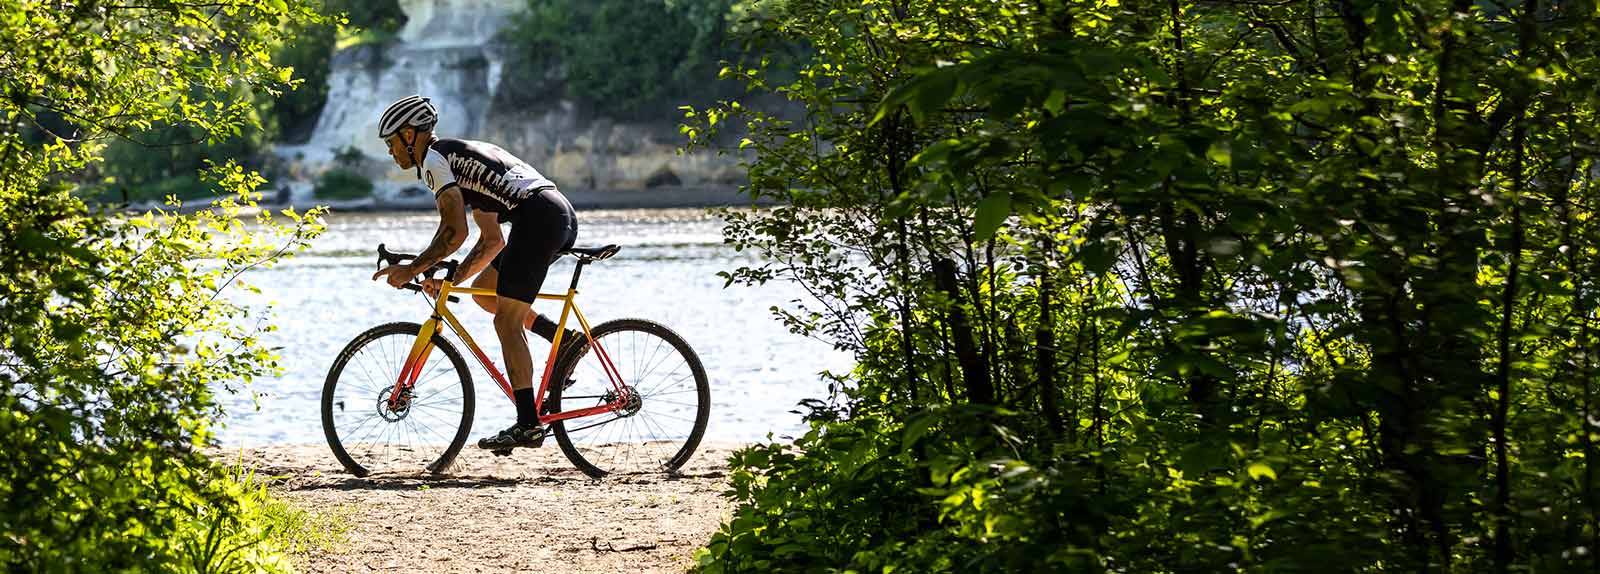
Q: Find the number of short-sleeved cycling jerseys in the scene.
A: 1